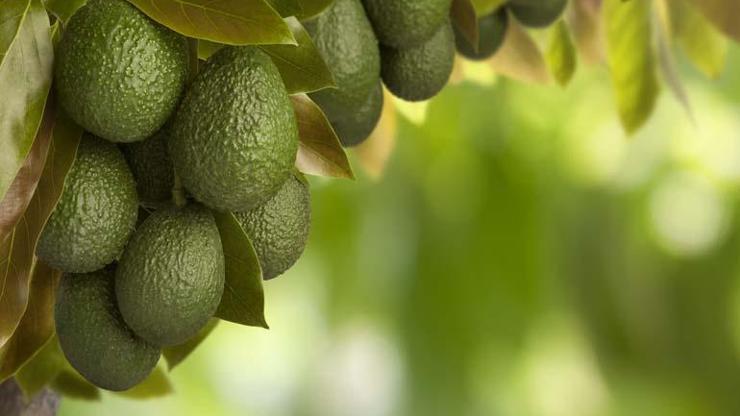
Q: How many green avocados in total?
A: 13